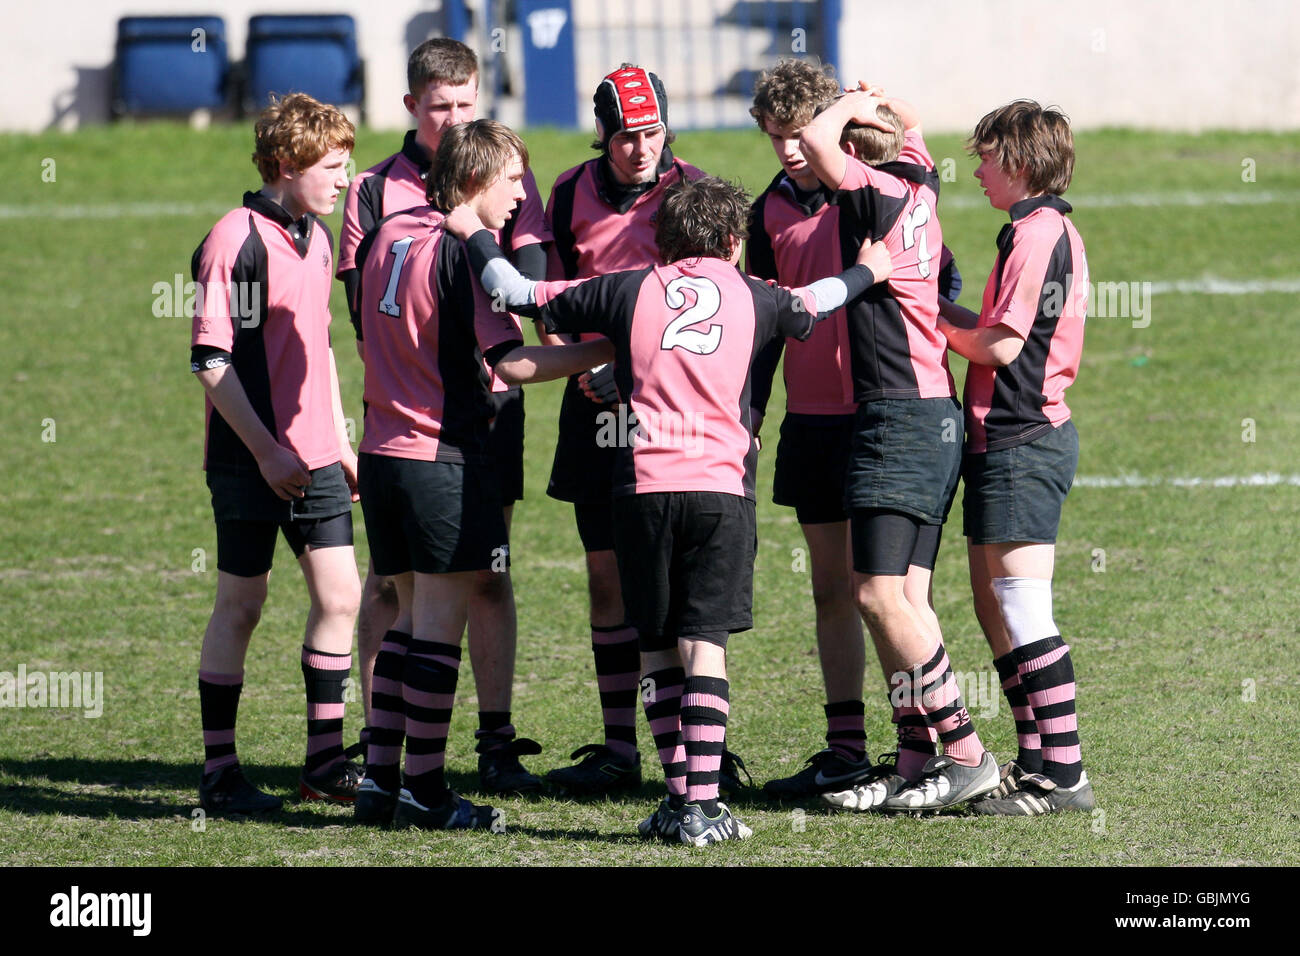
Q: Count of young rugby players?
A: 8